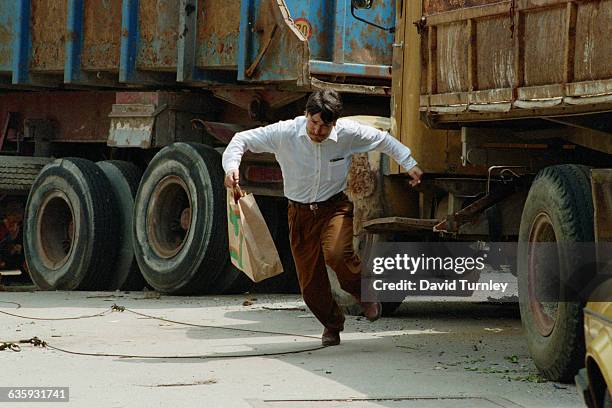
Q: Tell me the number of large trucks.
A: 2